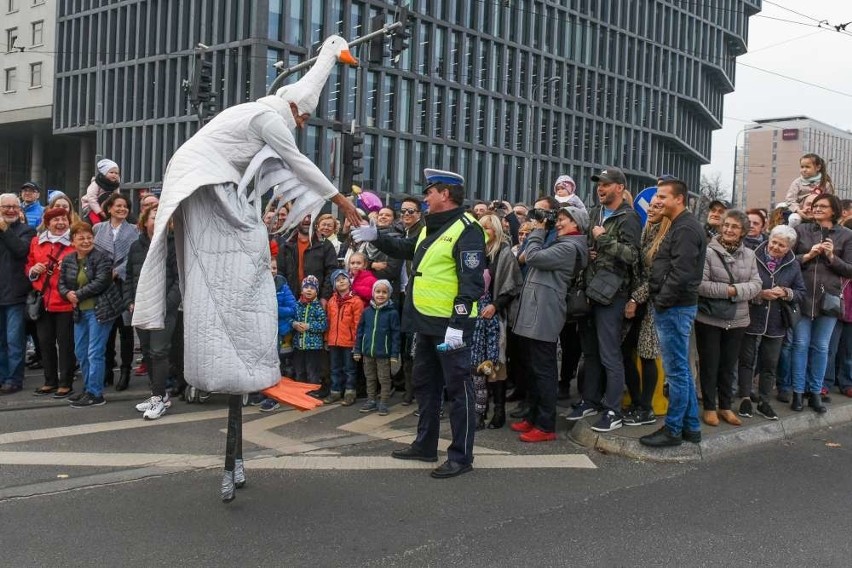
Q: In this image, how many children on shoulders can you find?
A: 3